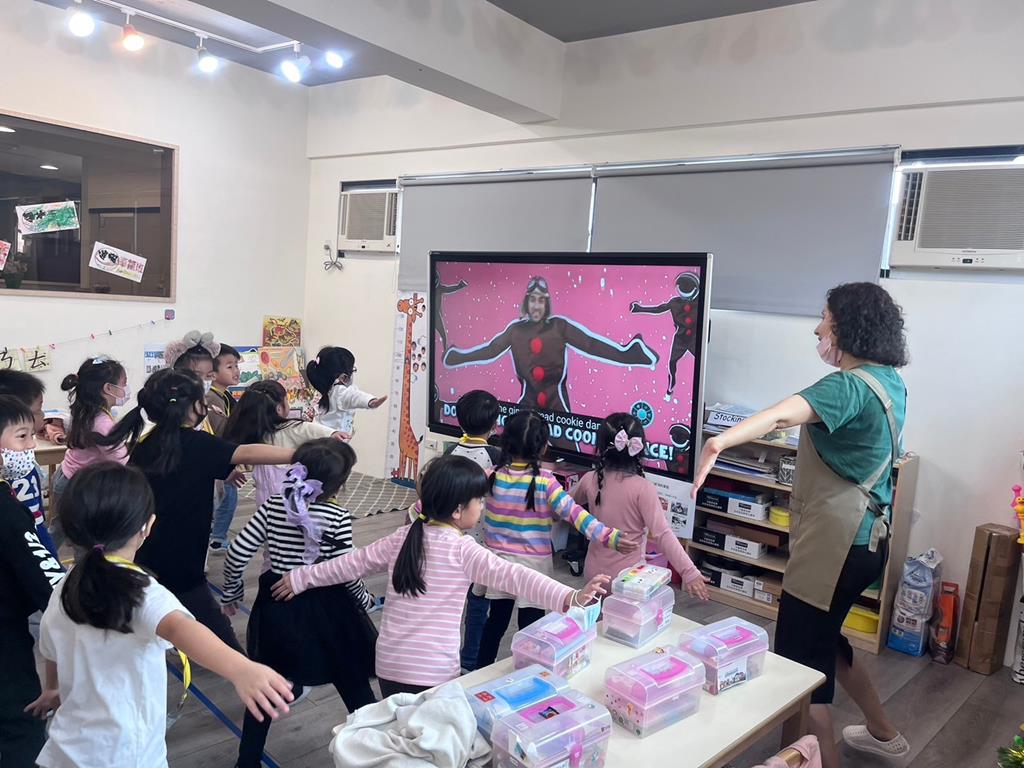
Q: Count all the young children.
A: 14